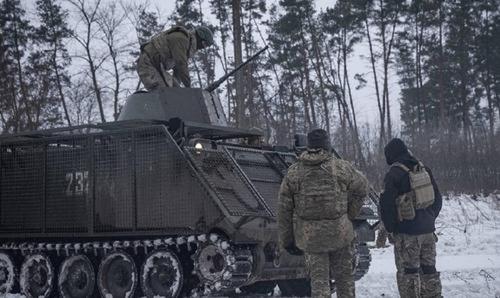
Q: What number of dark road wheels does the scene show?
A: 5